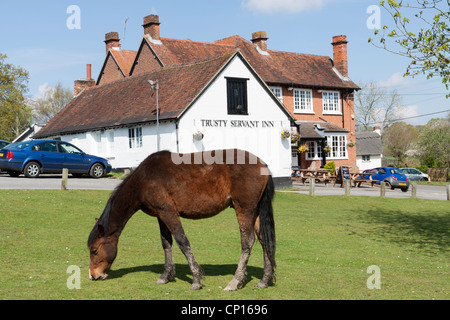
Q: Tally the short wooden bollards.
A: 6